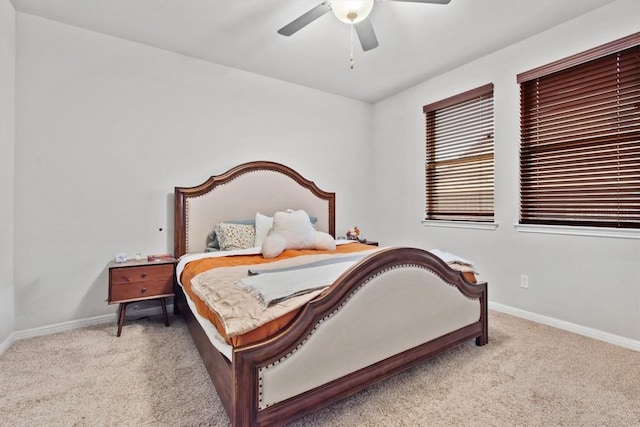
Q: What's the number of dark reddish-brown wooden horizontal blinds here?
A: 2